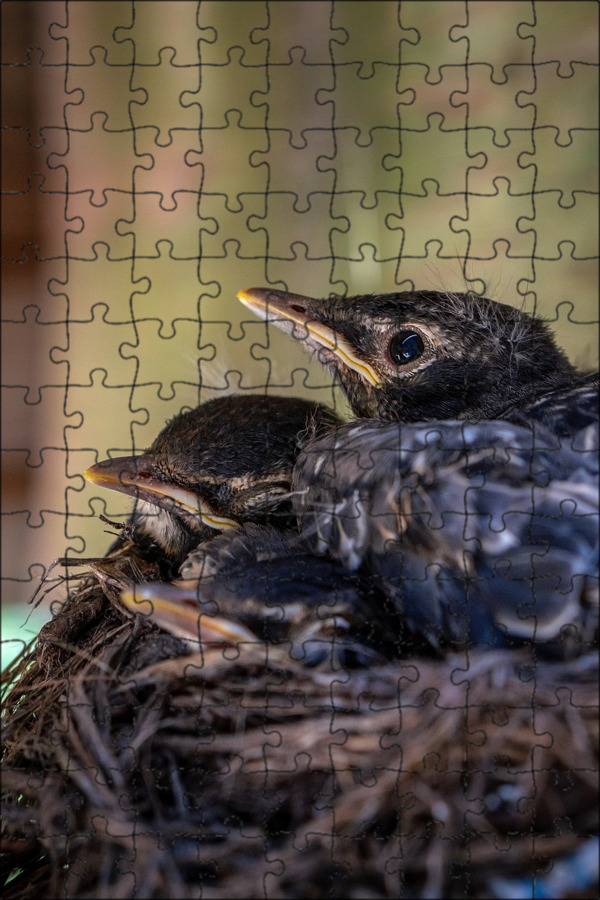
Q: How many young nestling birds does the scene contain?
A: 3